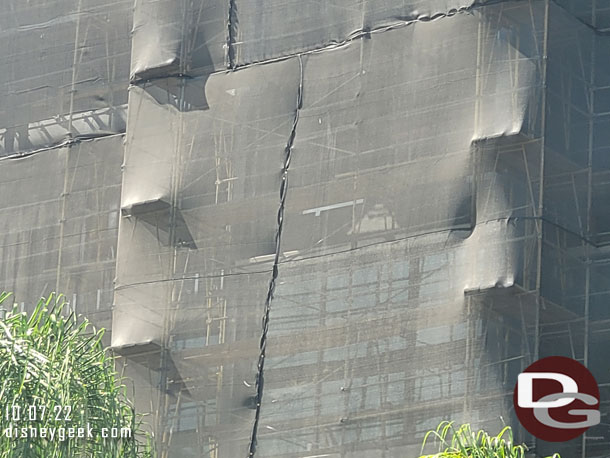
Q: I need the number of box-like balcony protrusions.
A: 5